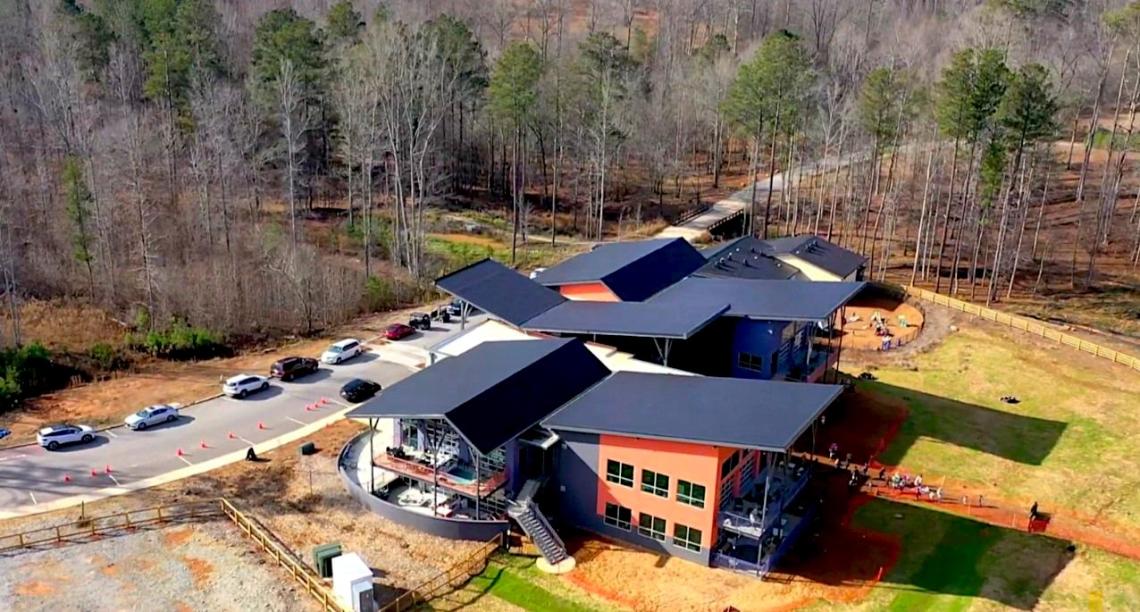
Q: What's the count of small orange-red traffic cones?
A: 10